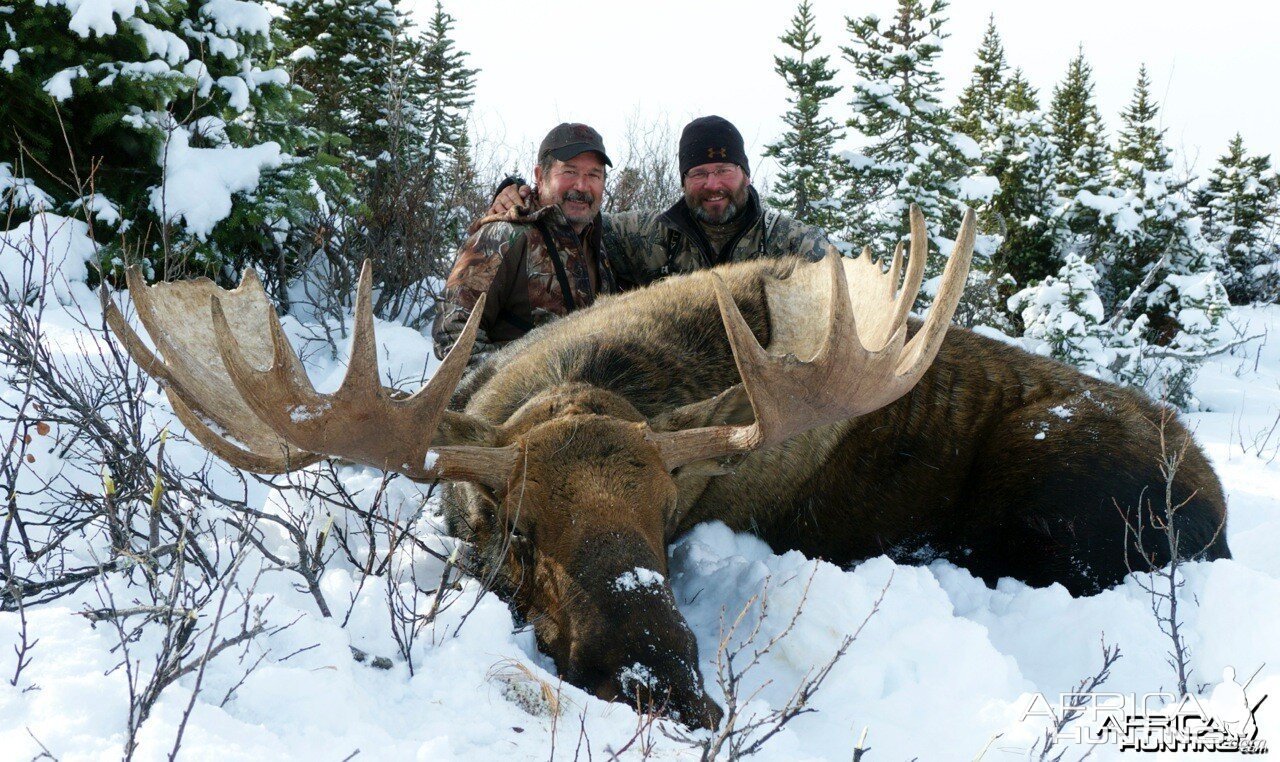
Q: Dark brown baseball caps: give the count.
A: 1